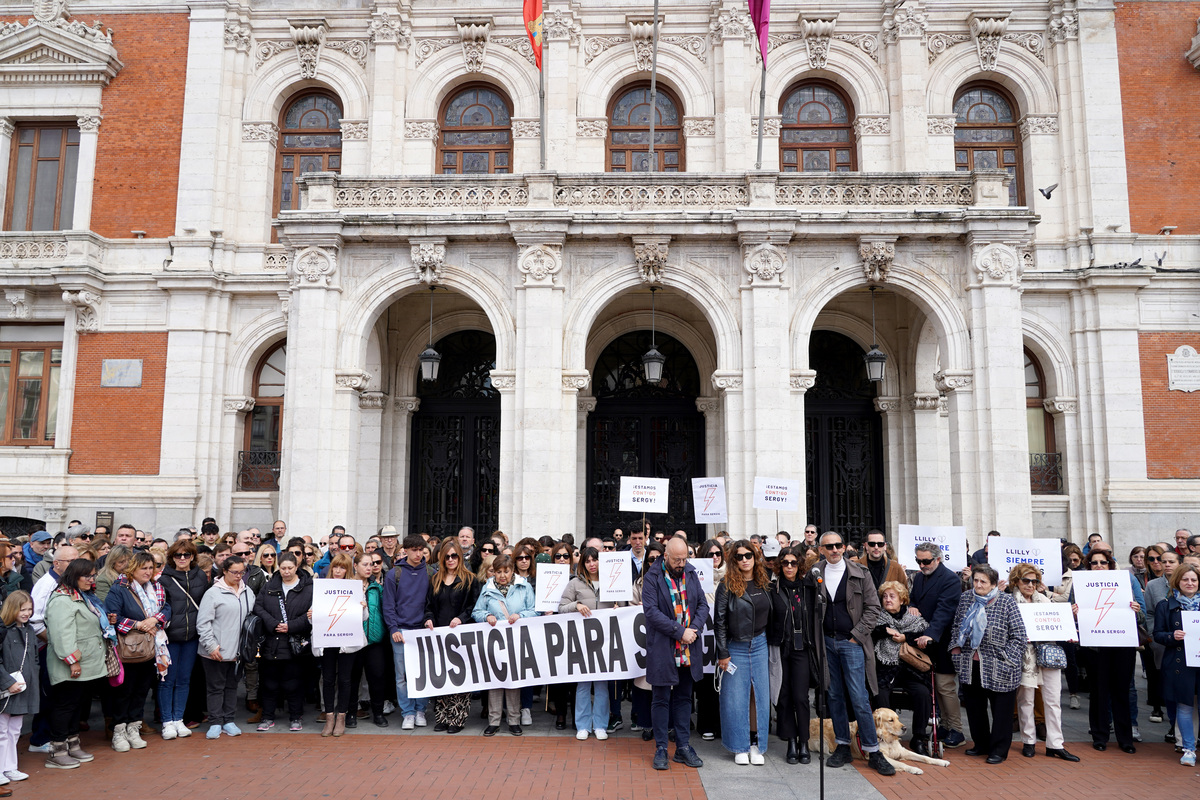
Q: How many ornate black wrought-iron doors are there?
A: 3